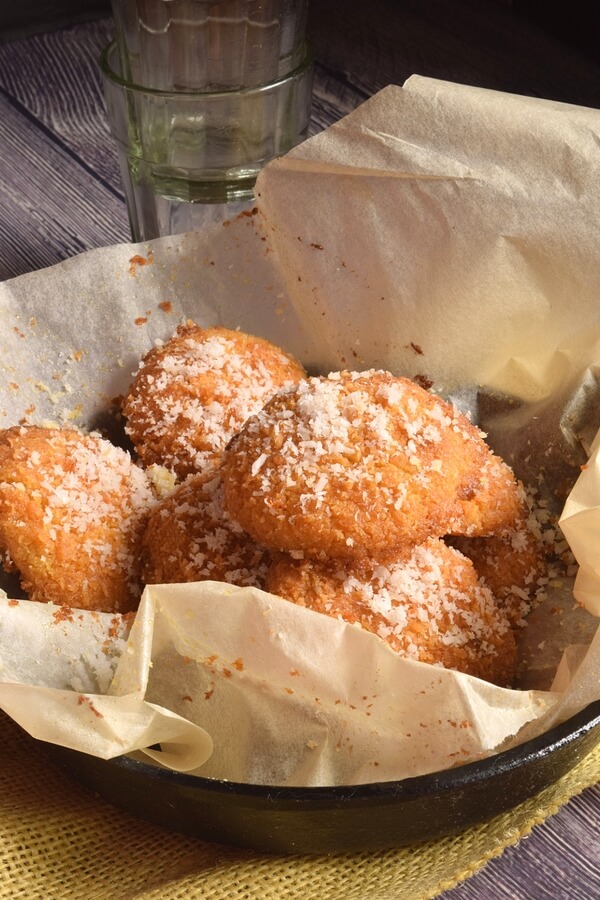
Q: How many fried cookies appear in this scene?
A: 6